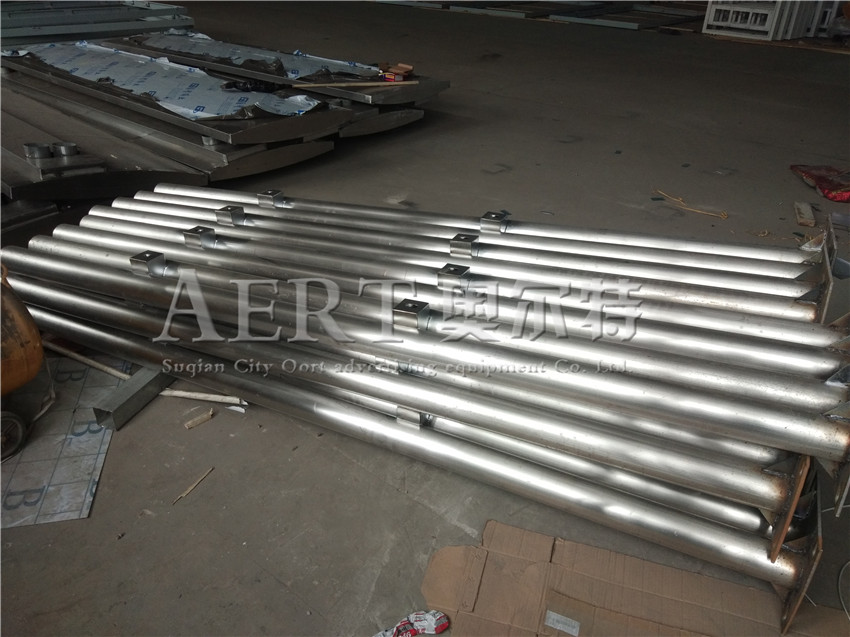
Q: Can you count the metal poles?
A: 12